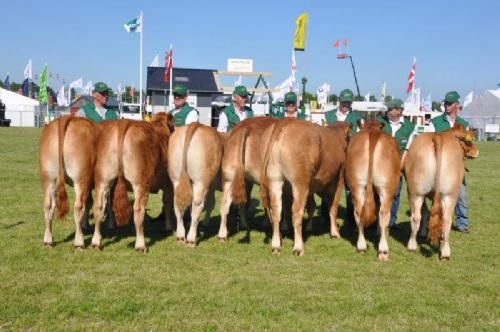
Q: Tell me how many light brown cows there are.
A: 7